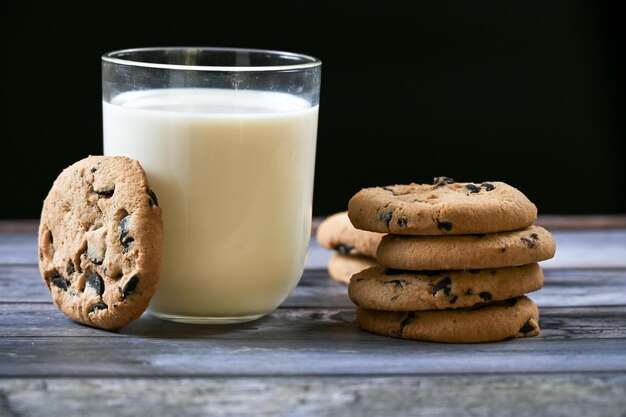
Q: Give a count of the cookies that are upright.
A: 1